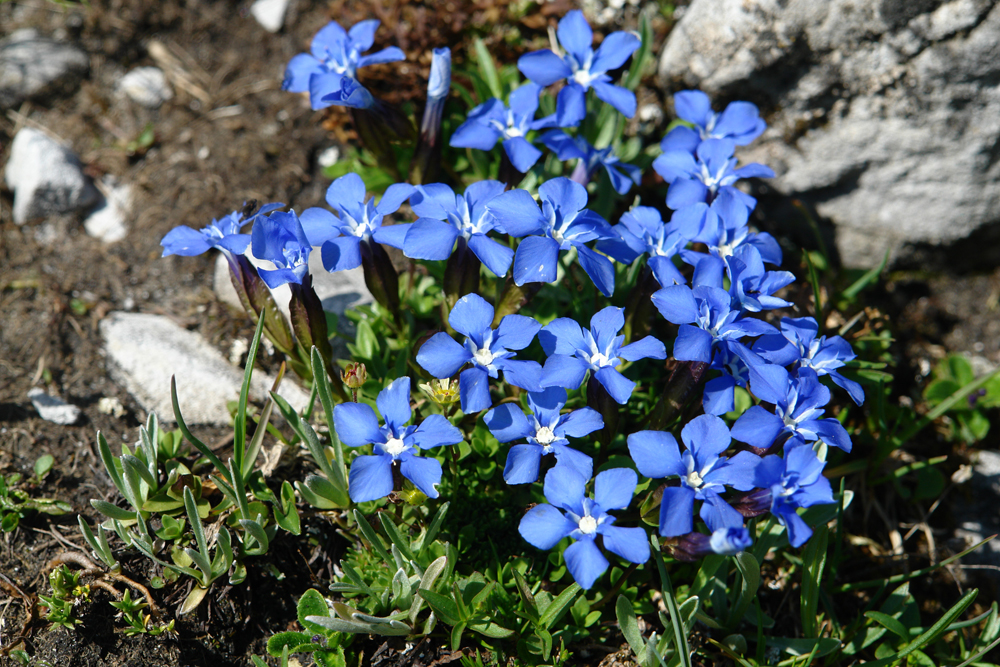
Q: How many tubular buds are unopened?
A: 2